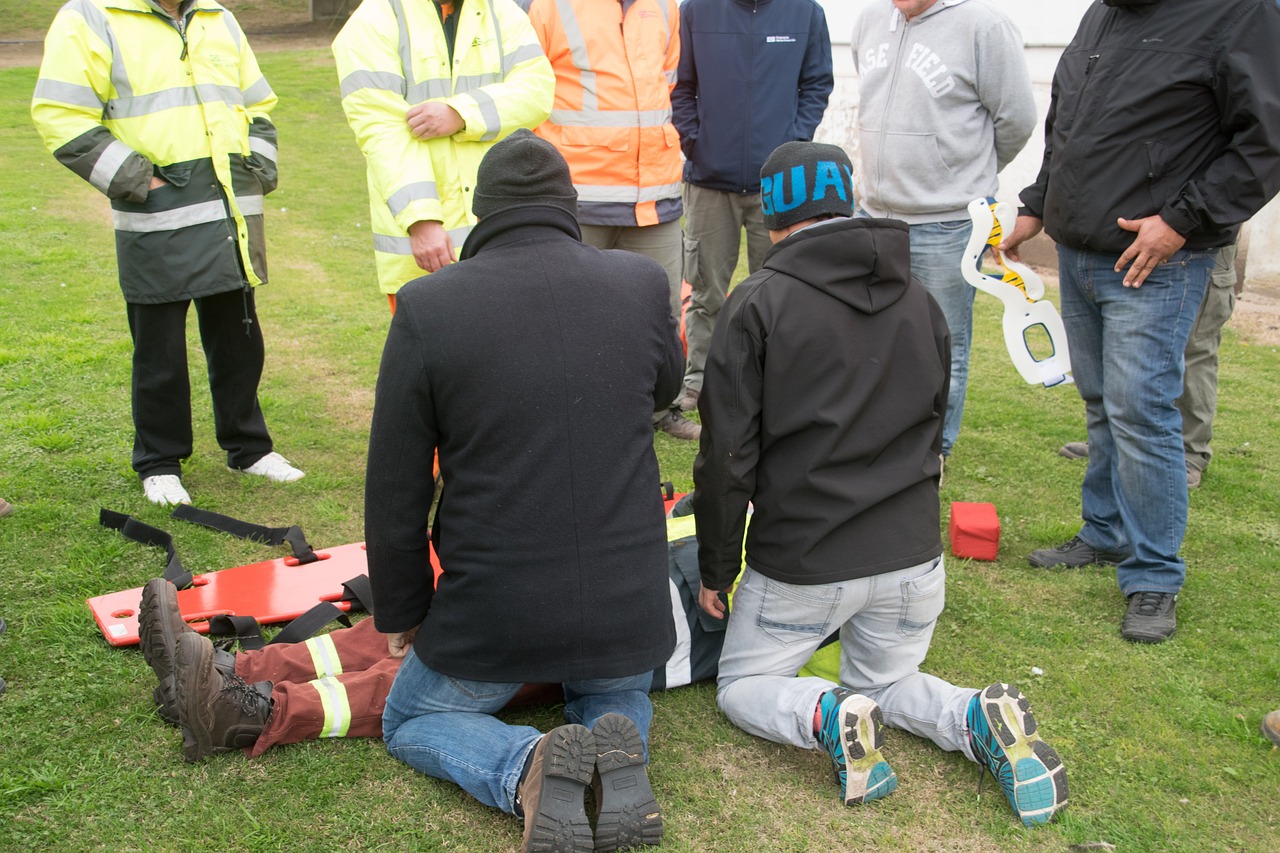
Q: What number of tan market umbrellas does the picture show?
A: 0